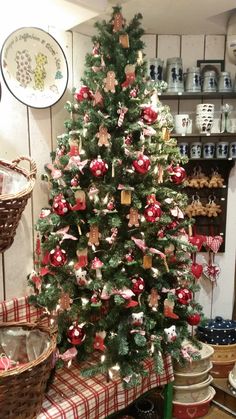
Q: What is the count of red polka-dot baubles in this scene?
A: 11